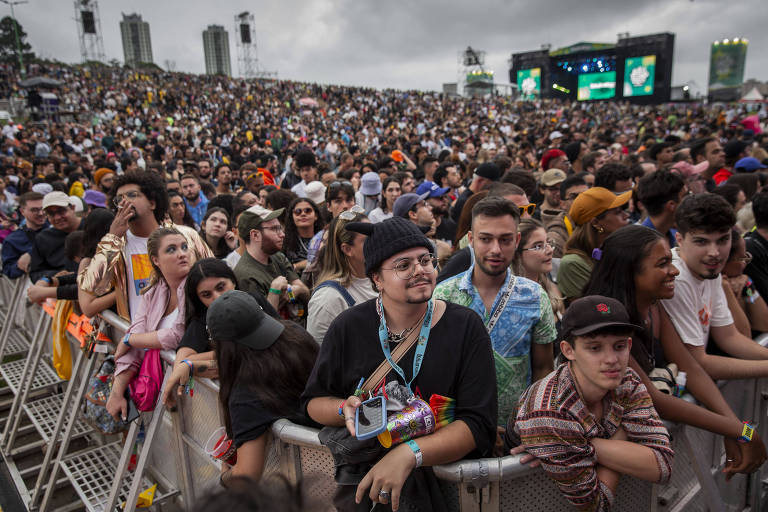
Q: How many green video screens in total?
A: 3